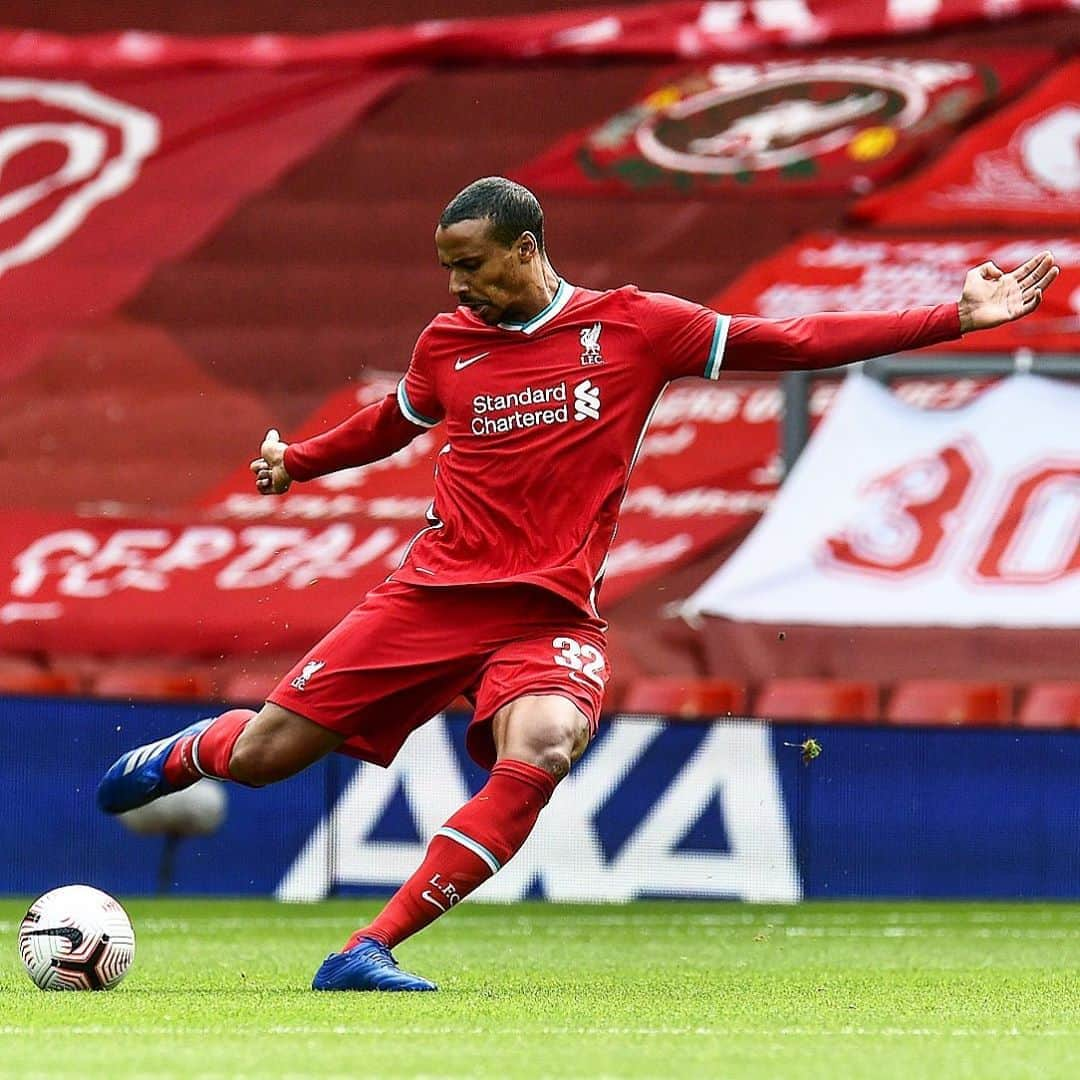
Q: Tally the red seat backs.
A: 7